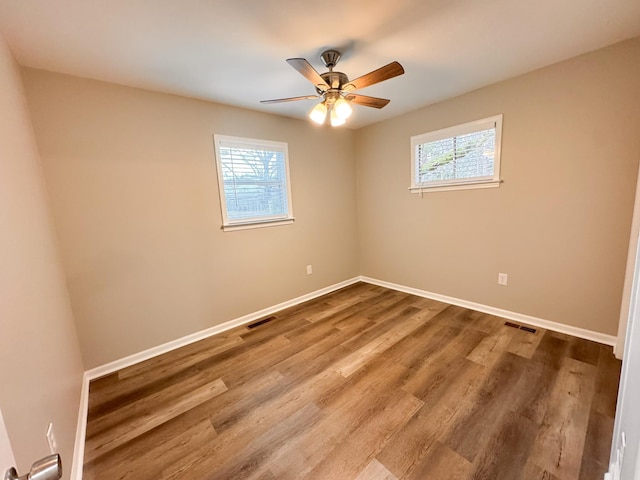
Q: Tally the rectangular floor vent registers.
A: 2